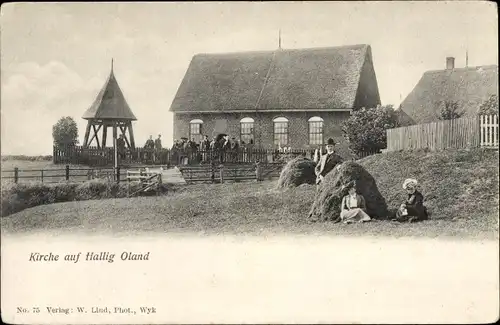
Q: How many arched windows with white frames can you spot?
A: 4